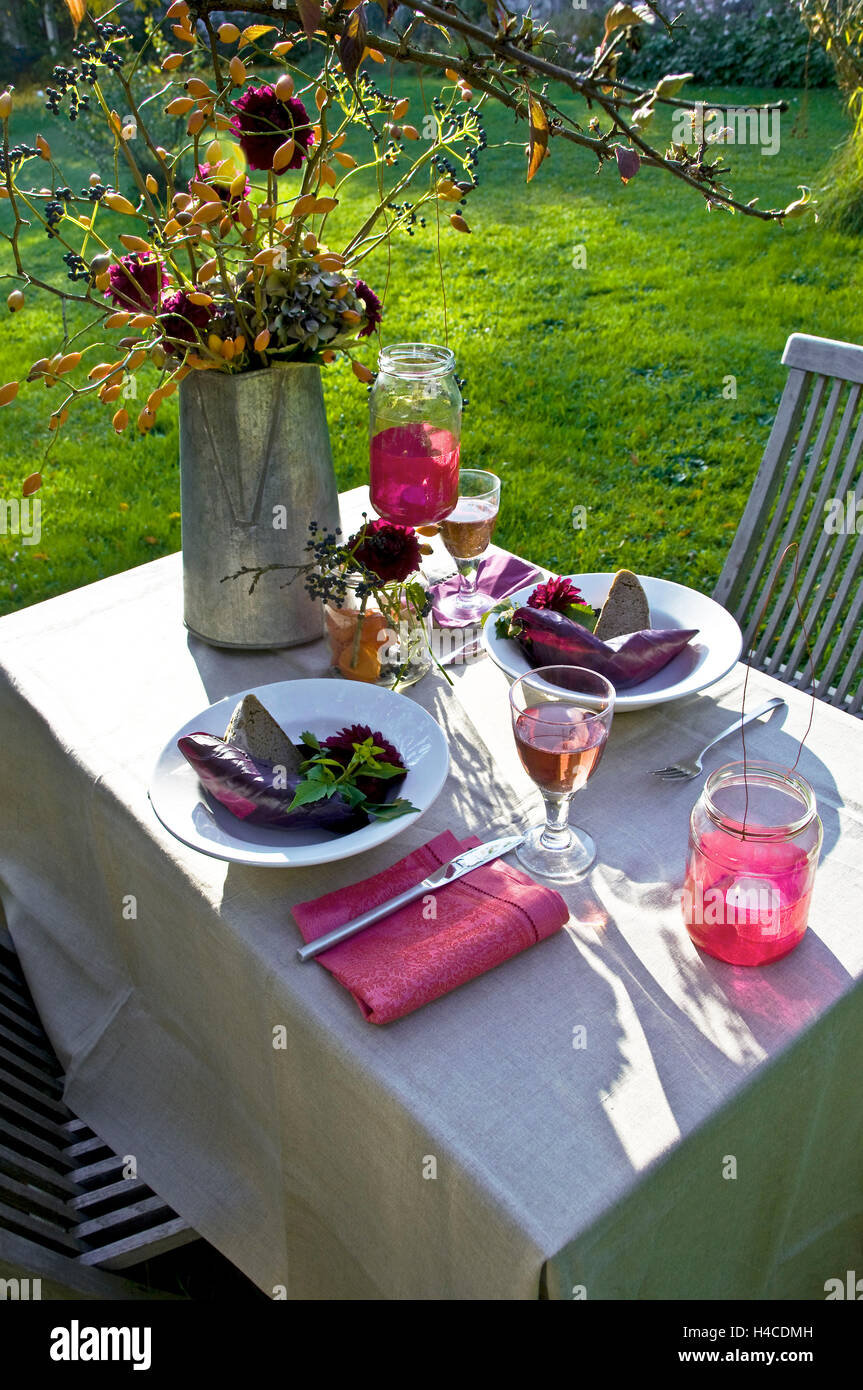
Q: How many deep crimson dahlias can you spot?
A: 8